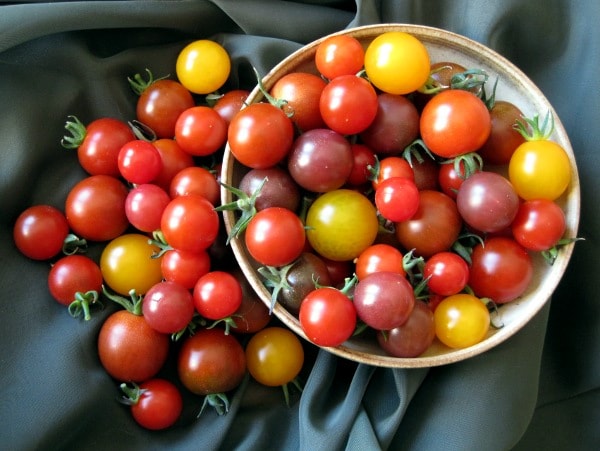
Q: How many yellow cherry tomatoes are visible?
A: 7